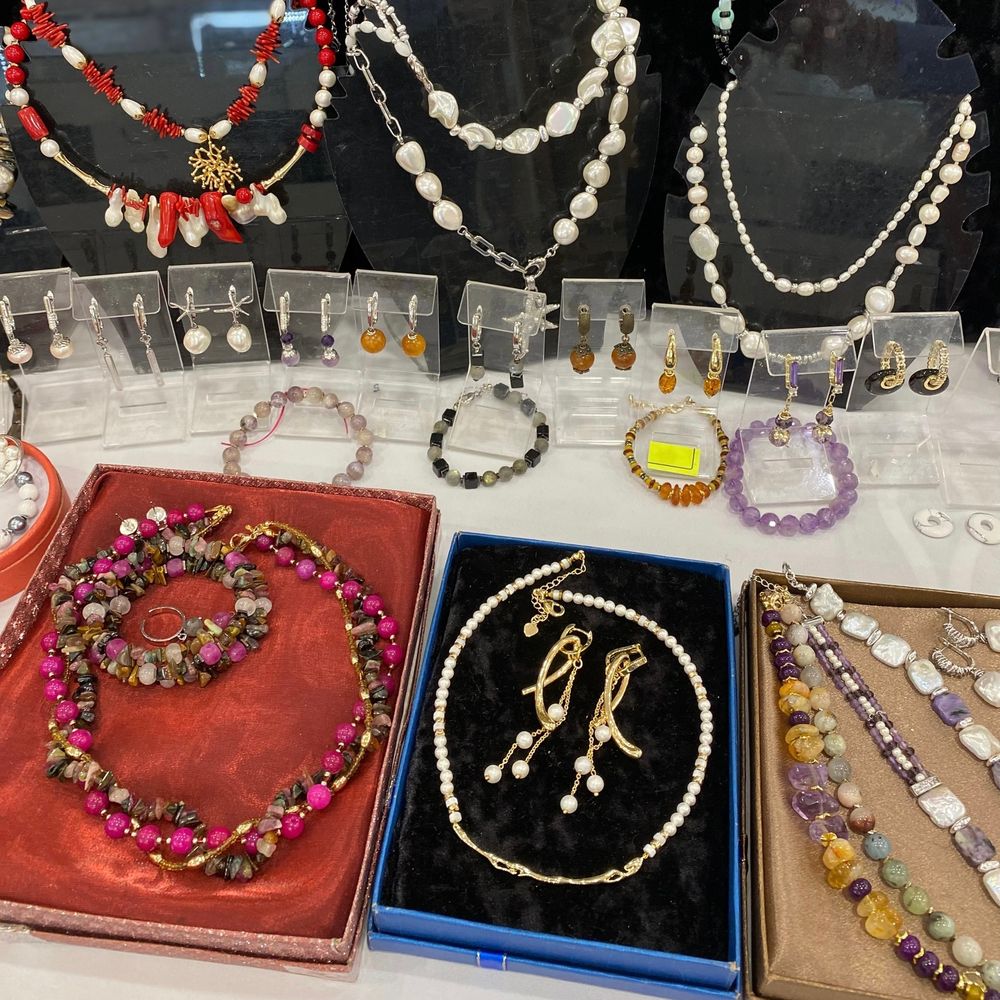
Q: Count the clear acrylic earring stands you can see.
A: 11